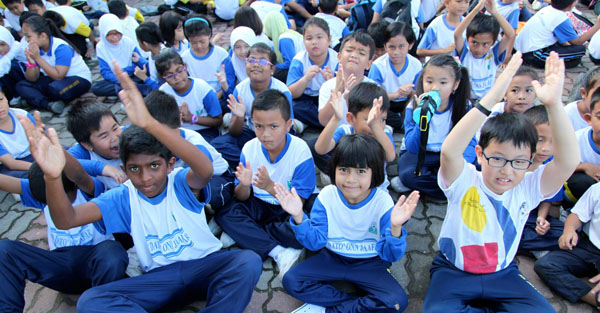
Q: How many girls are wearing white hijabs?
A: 3